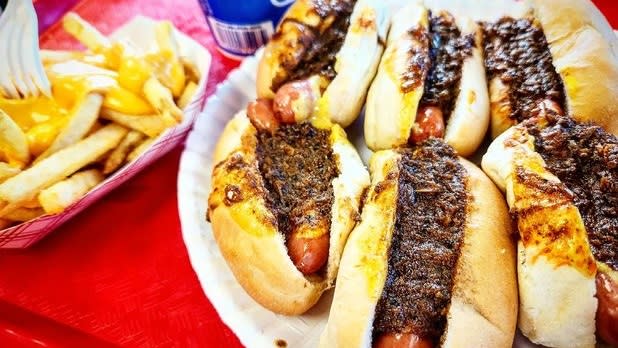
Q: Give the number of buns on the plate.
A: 6